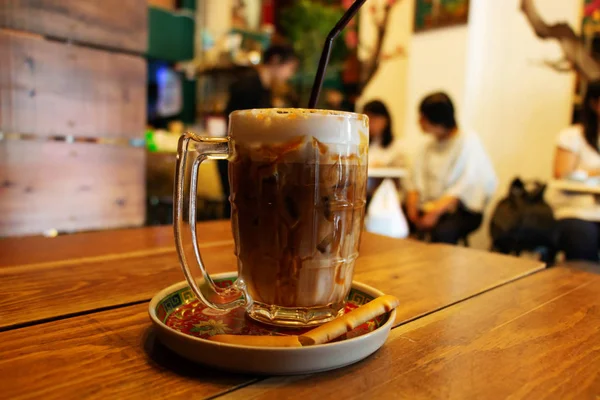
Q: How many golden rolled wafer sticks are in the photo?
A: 2